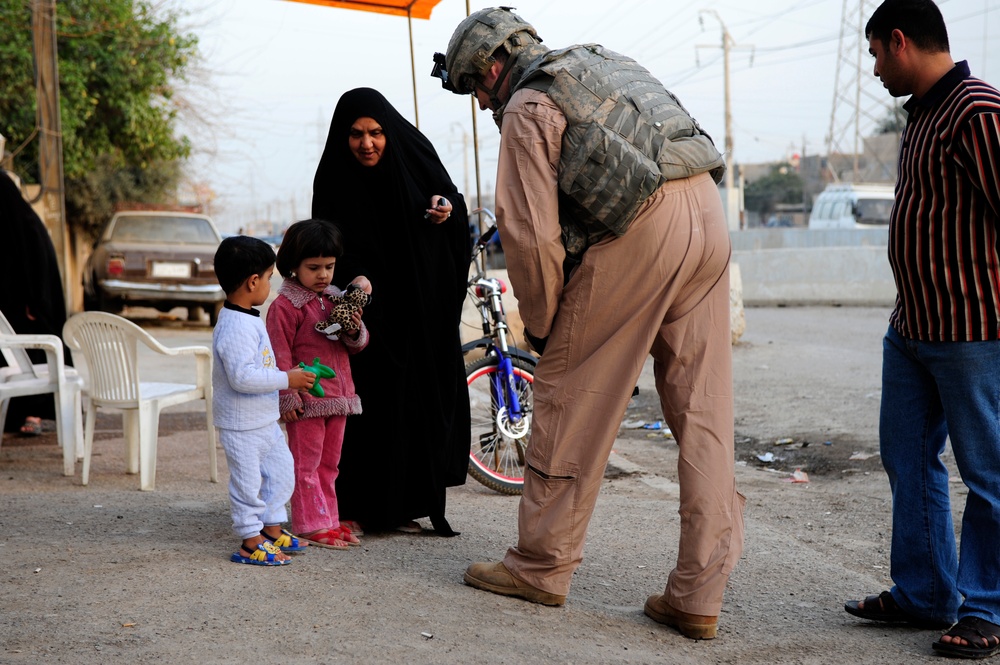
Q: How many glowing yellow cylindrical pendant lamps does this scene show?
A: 0